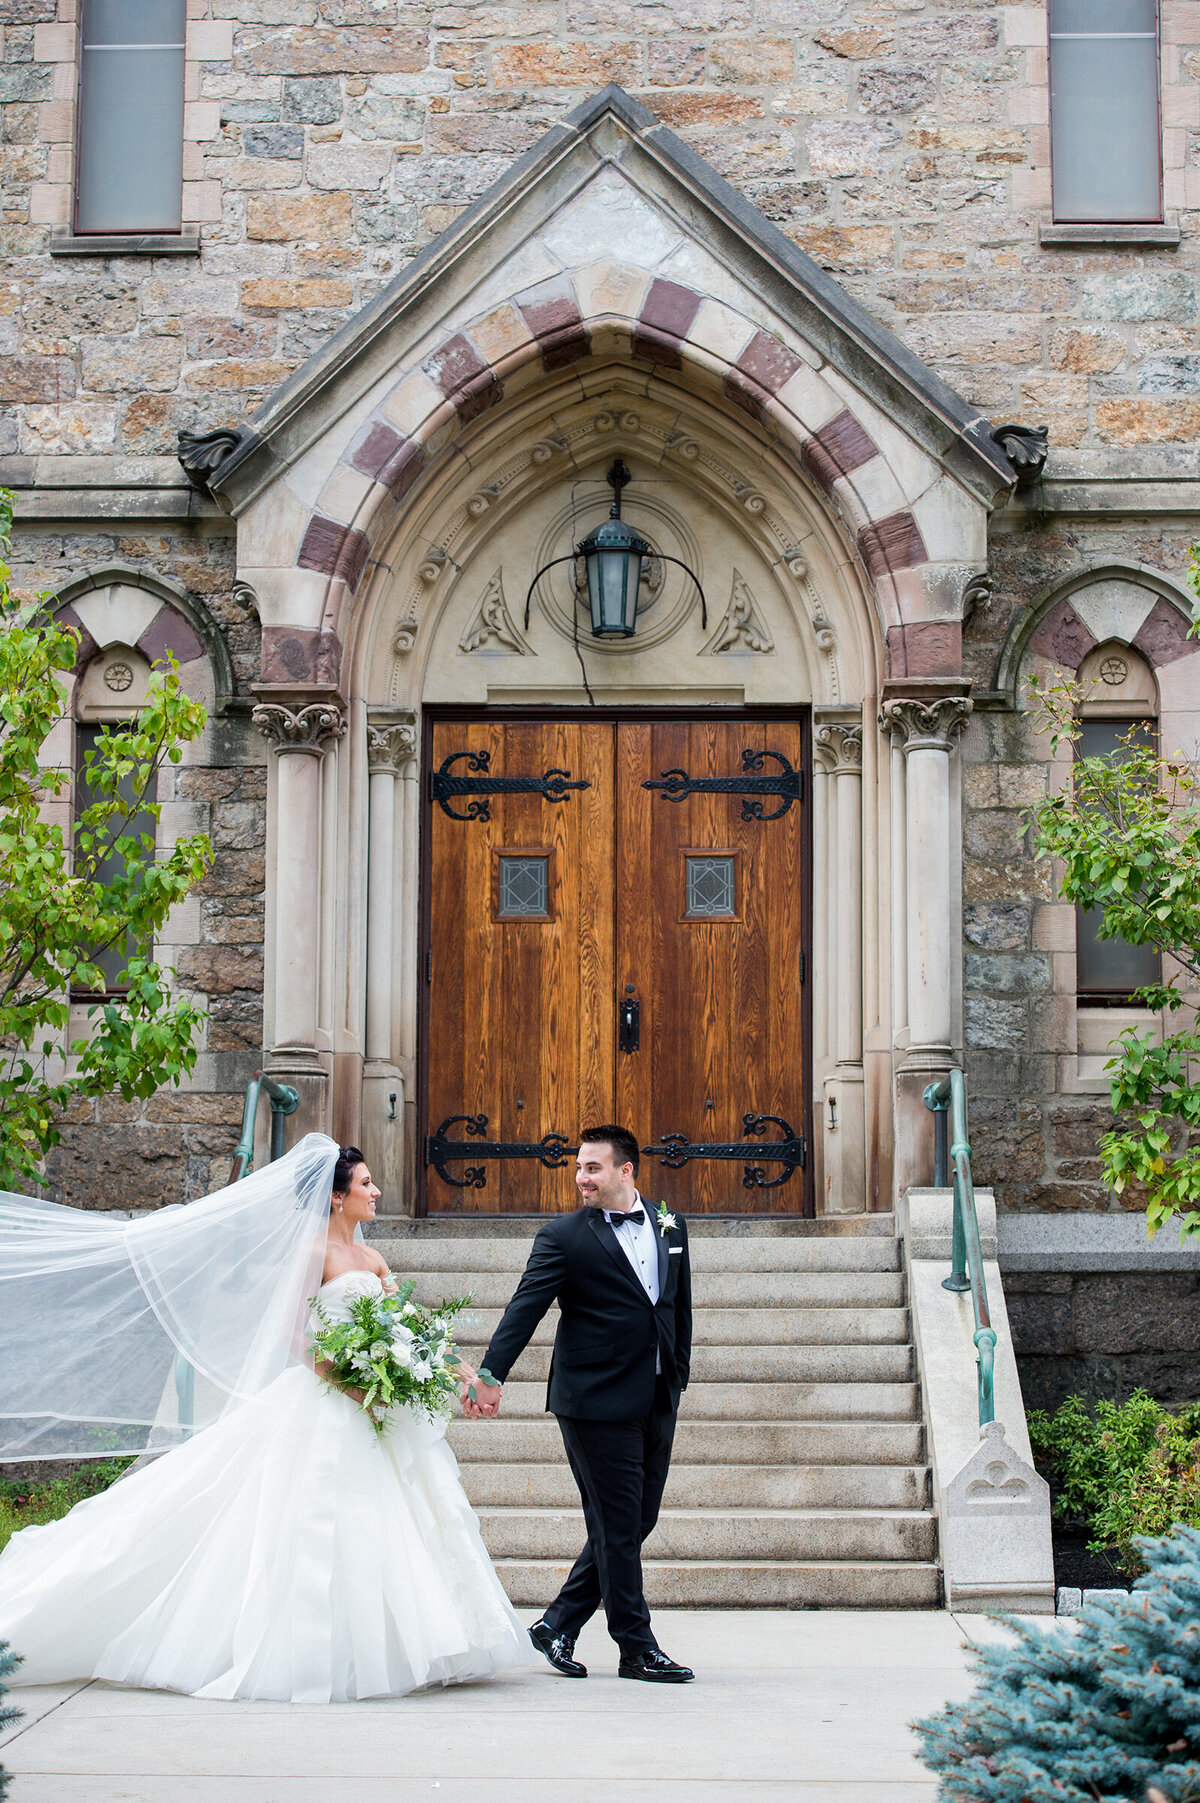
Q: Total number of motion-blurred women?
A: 0